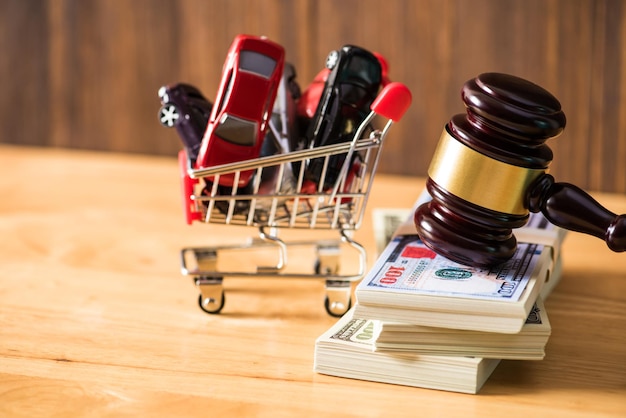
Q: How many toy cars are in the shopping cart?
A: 5